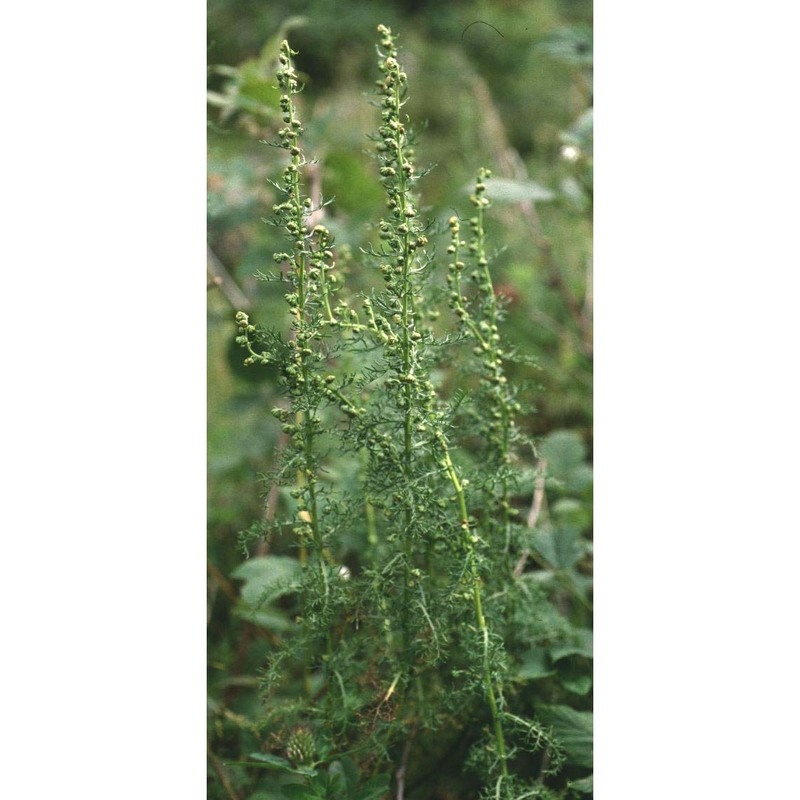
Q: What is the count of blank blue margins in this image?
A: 0